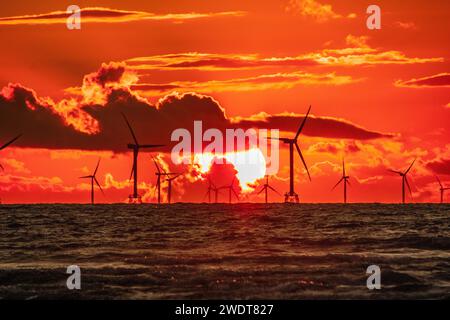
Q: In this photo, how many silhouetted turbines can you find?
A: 13